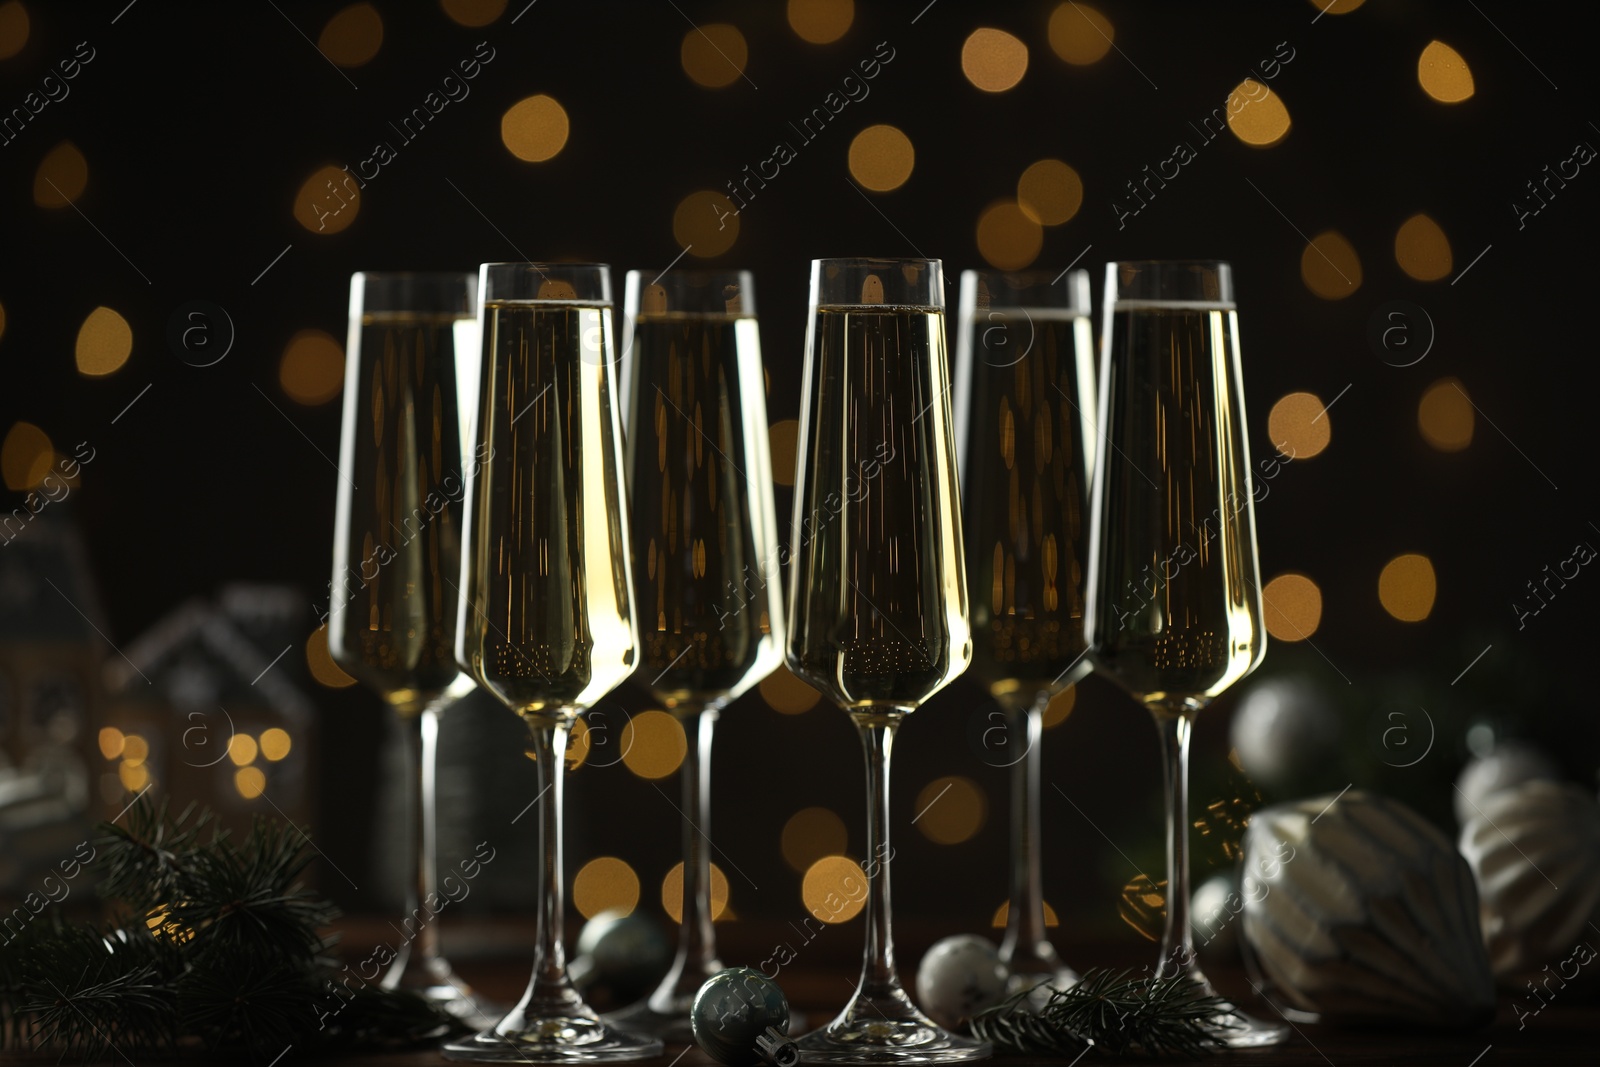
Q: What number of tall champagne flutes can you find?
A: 6